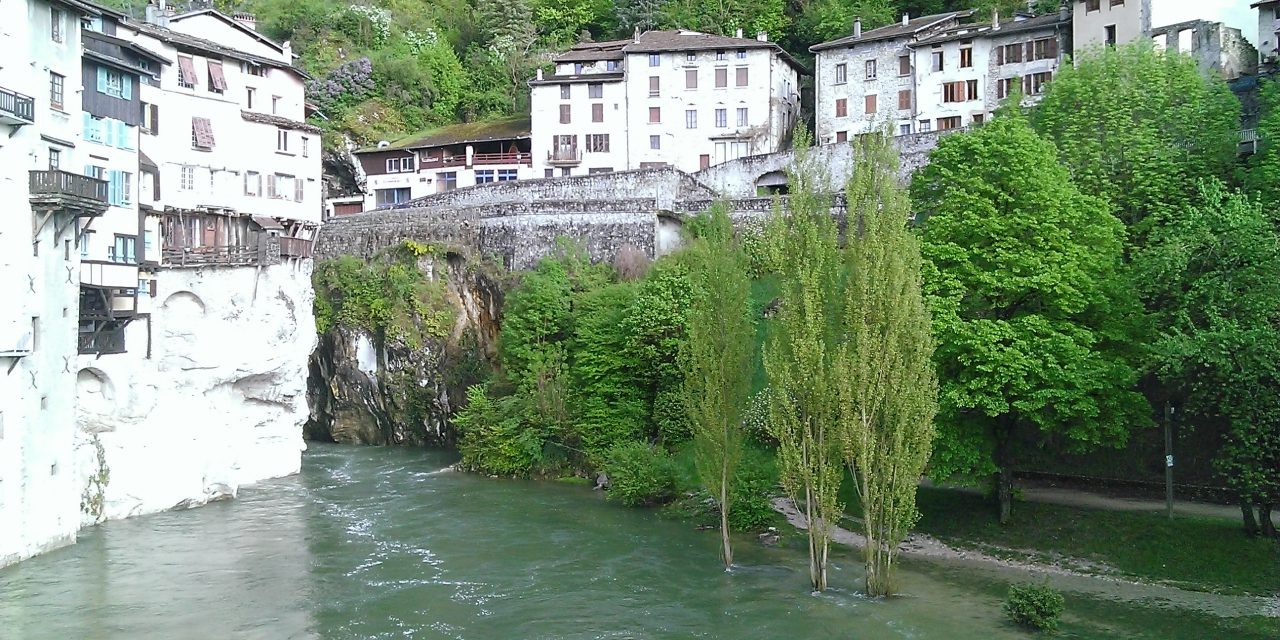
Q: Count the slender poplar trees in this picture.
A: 3